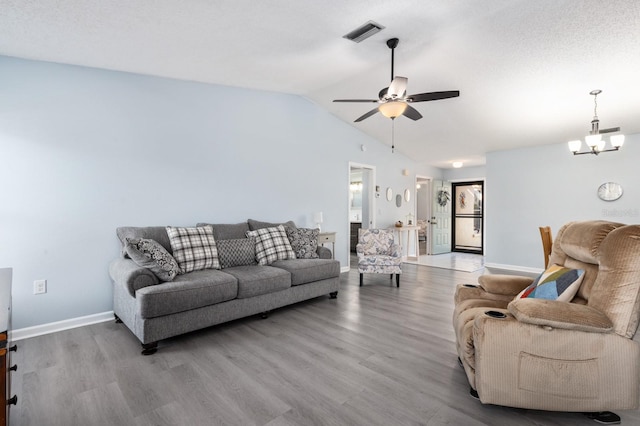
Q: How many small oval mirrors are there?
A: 3